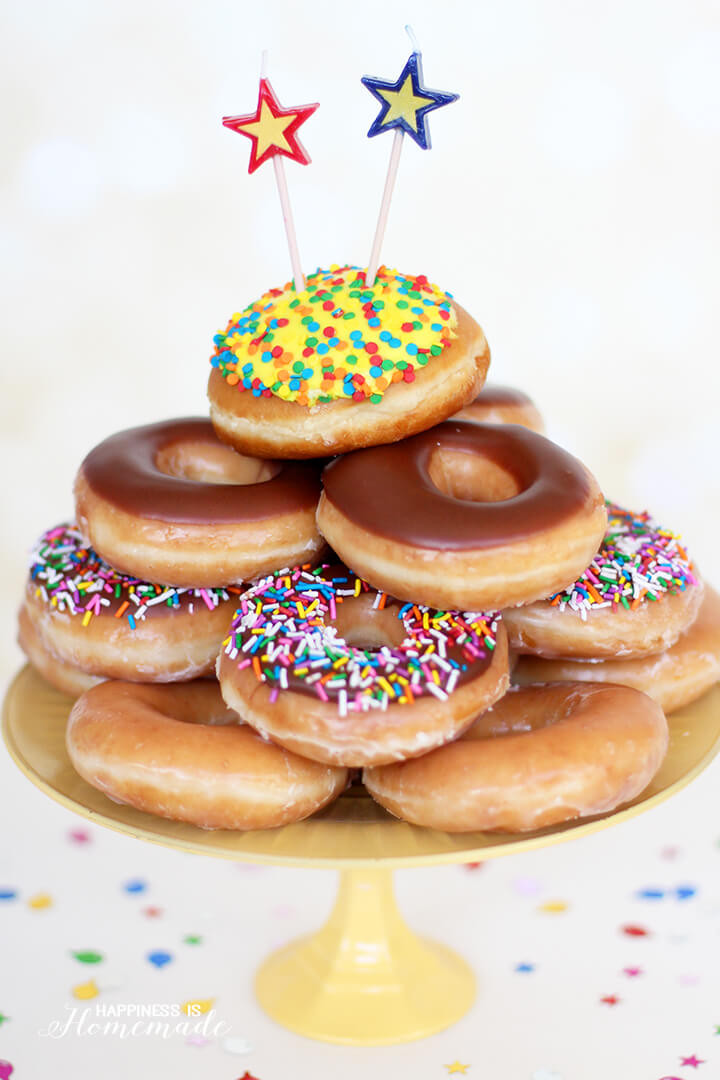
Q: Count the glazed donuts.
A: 4